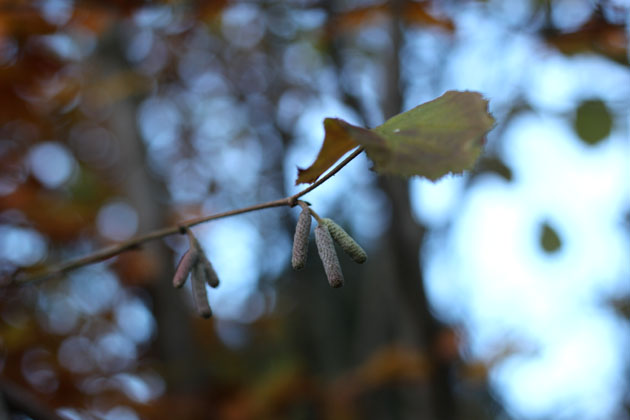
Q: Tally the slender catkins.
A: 6